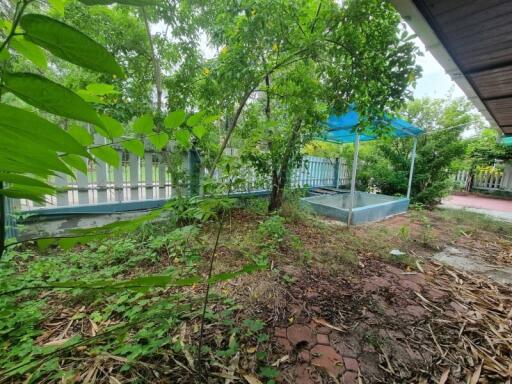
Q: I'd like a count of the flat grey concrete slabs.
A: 1